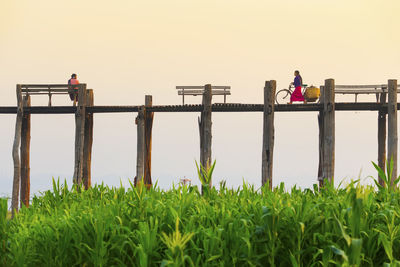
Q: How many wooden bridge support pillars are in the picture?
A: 12